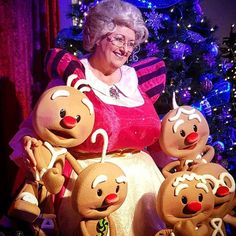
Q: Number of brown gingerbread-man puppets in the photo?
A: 5